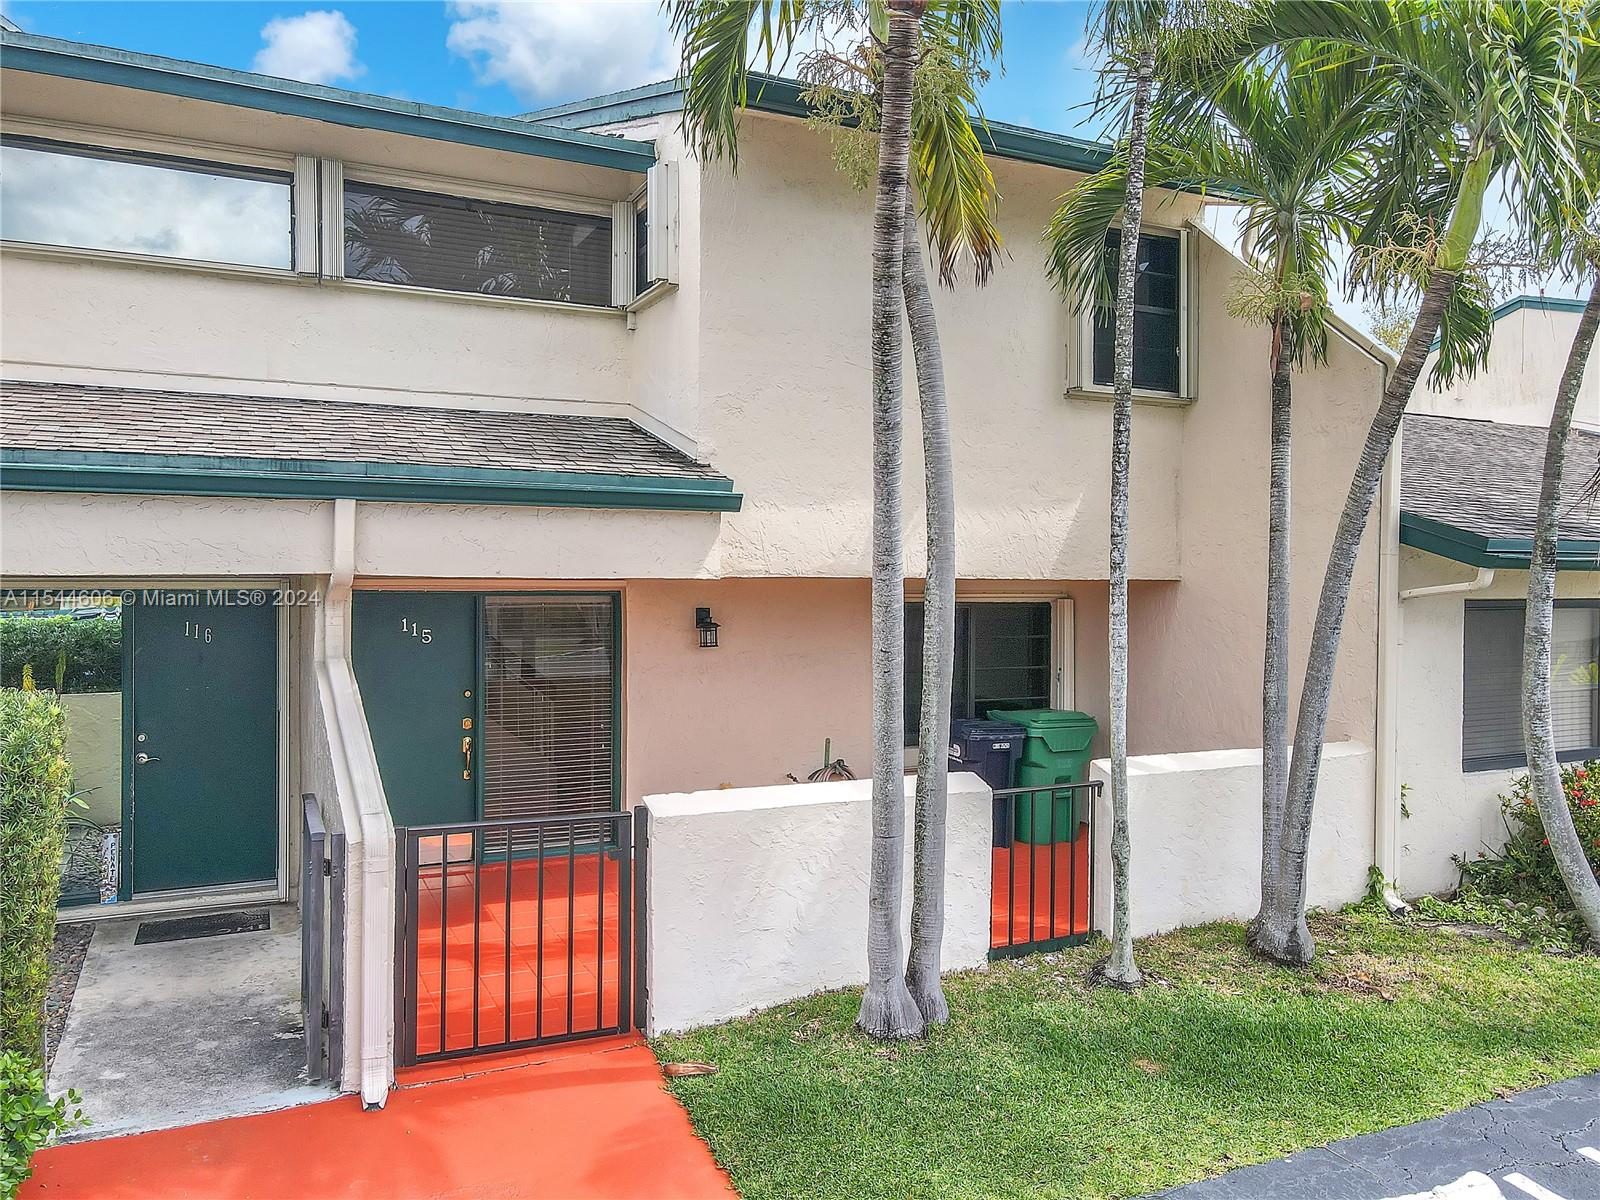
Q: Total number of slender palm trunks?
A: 6